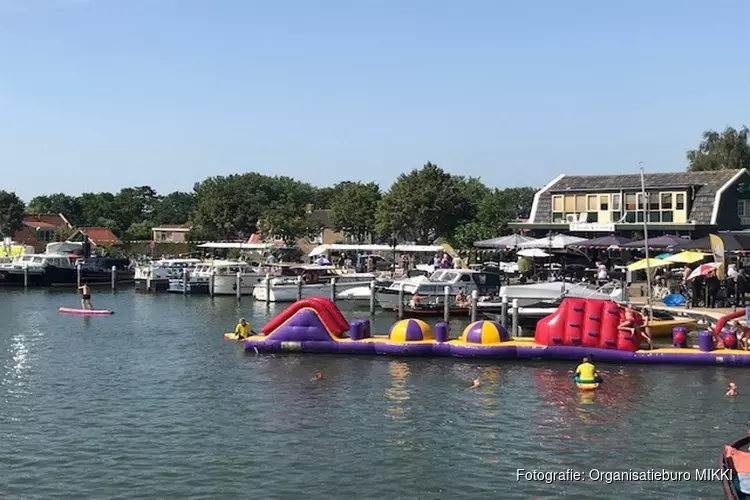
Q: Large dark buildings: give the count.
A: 1